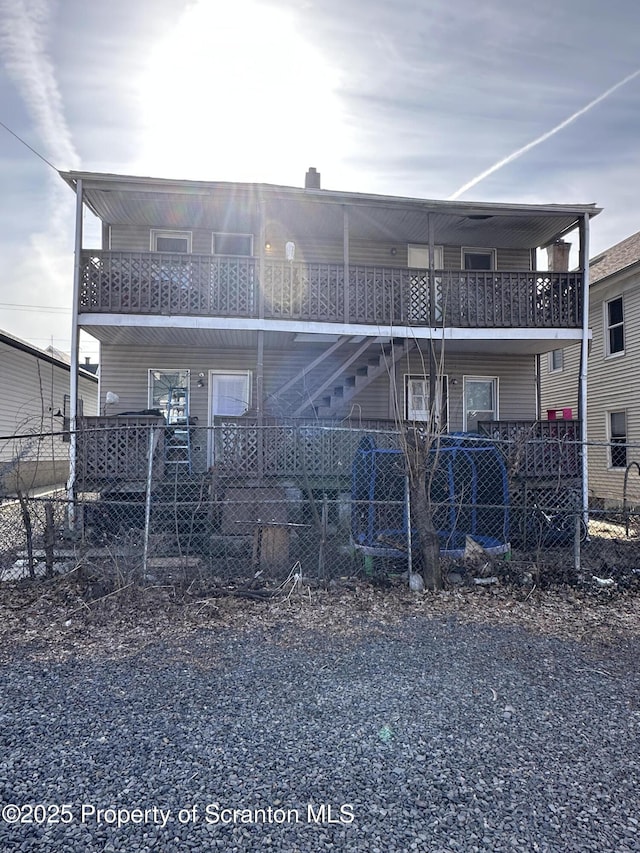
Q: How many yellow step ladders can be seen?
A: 0